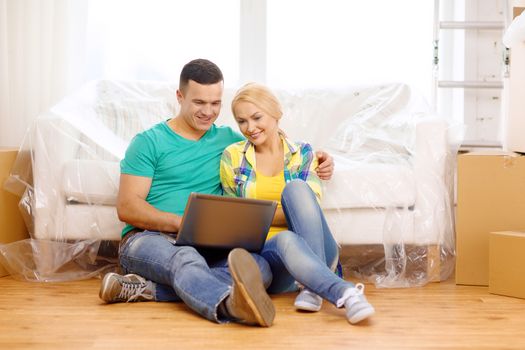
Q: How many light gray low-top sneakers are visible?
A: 2